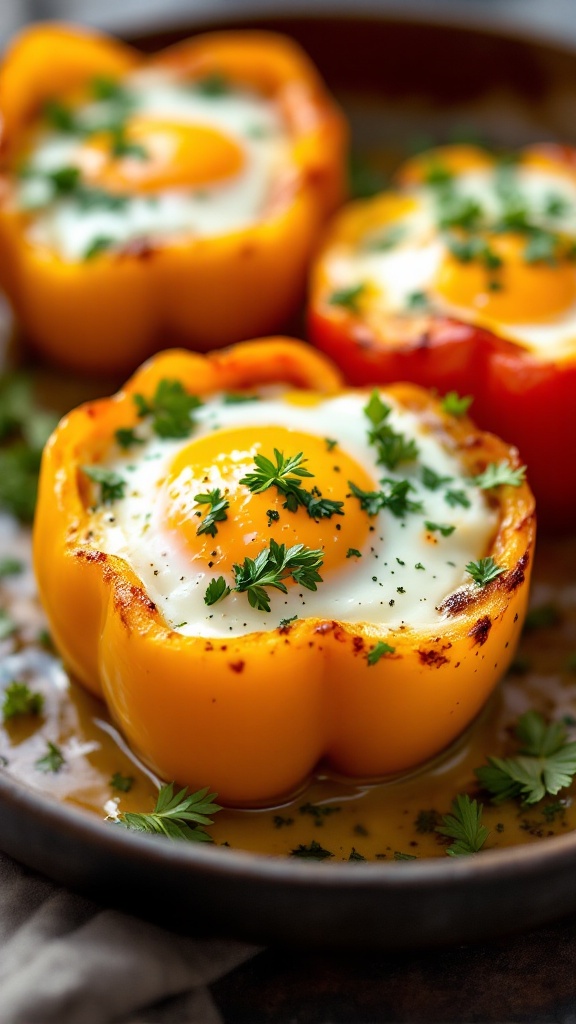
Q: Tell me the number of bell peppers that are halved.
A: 3